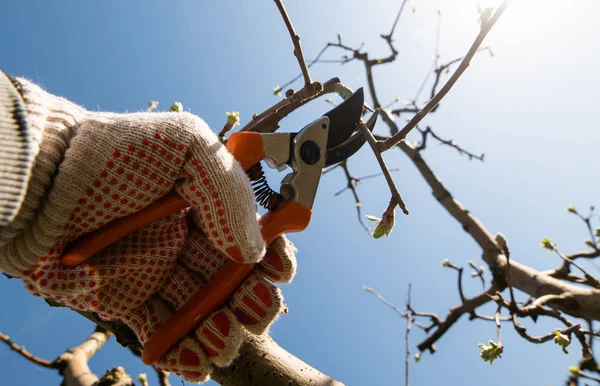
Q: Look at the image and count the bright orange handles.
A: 2